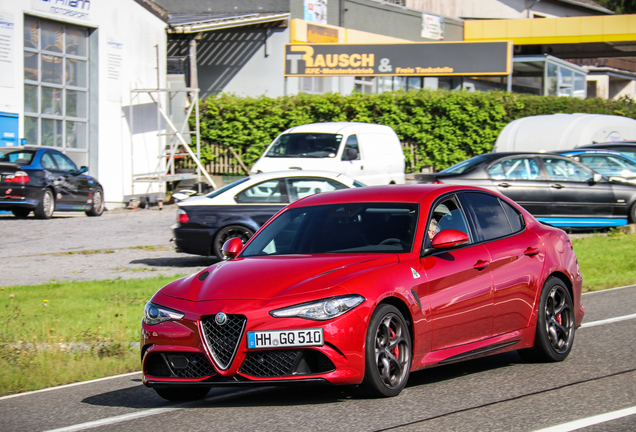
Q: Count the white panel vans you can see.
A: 1